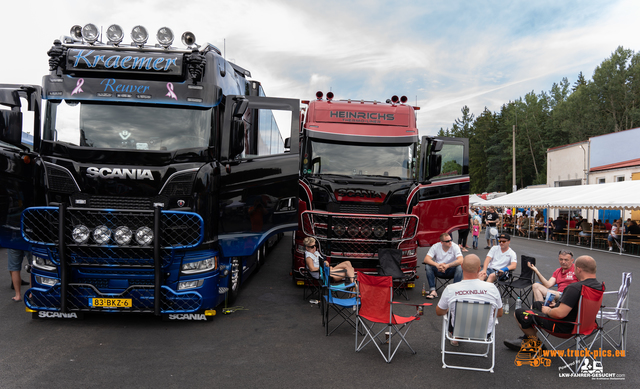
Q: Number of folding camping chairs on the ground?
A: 12